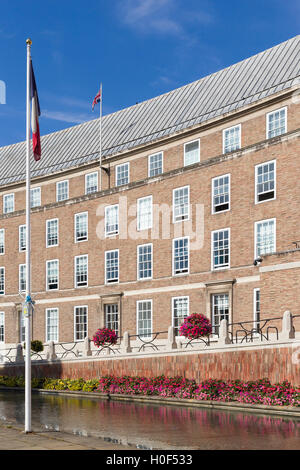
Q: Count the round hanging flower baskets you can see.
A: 2